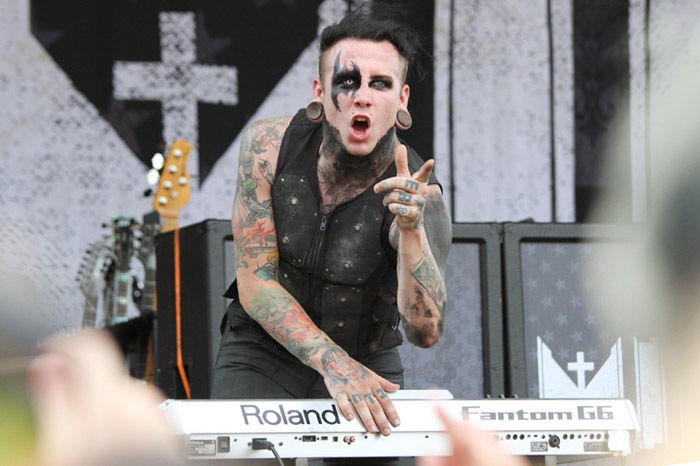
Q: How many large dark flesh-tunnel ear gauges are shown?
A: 2